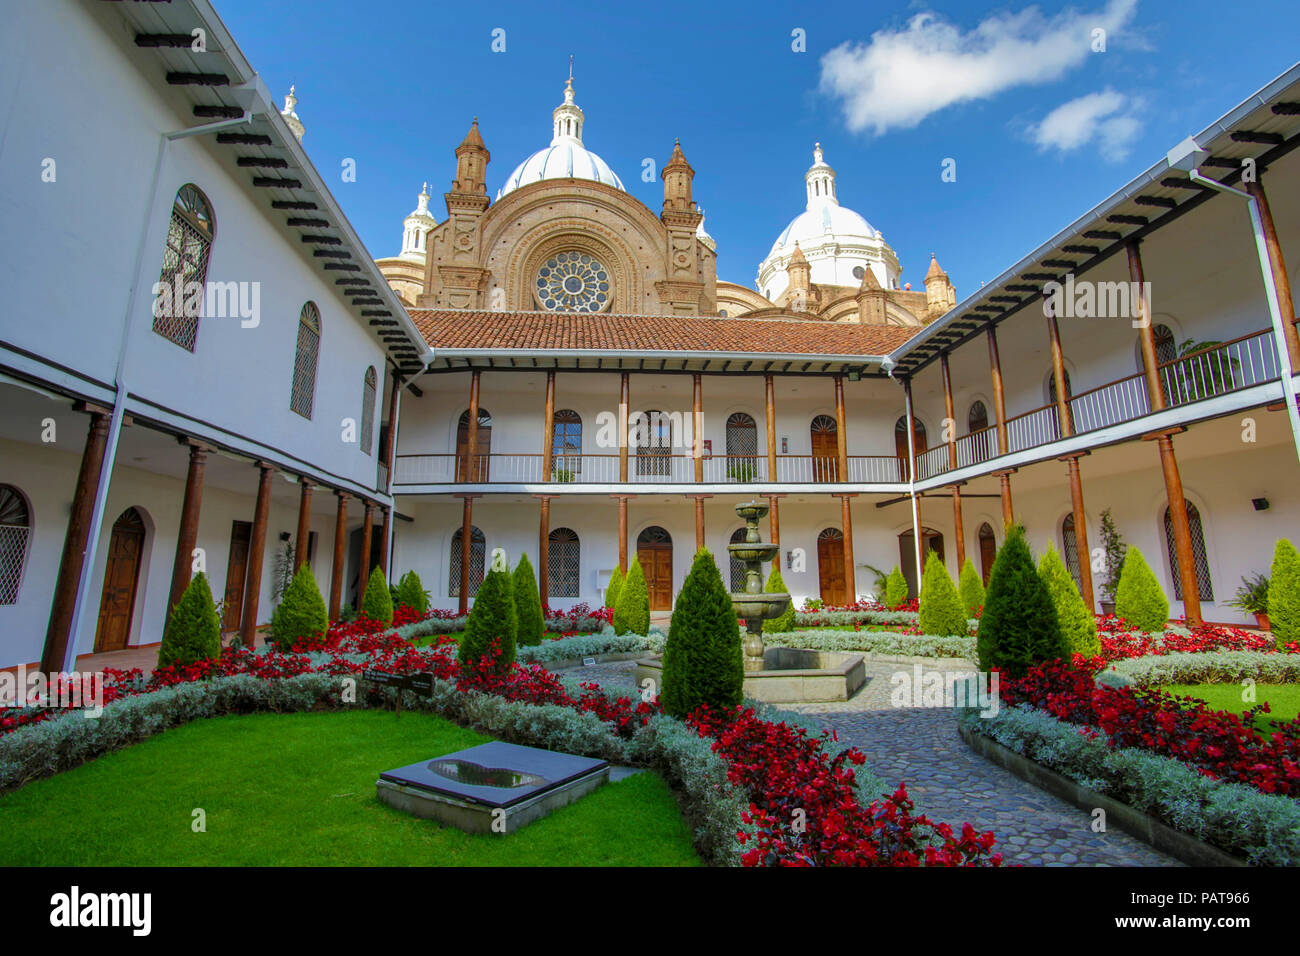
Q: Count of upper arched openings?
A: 12